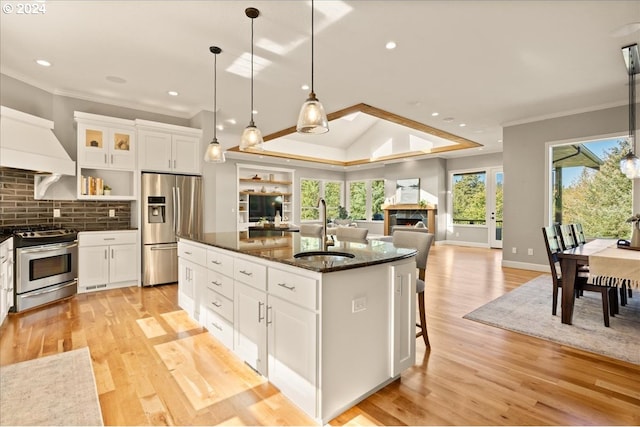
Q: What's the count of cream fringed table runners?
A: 1